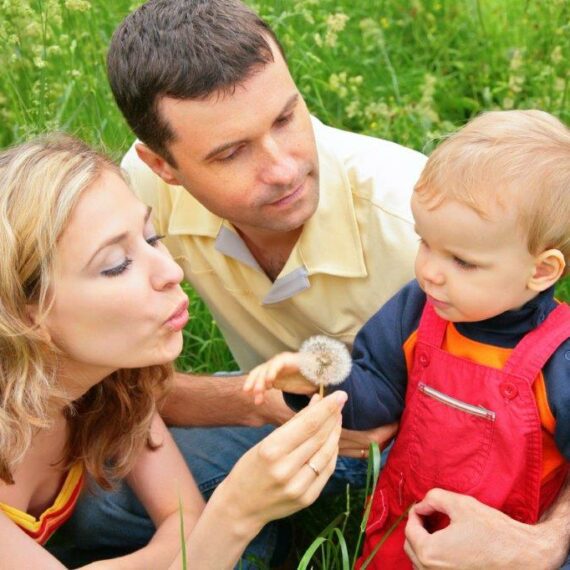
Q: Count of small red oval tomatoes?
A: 0